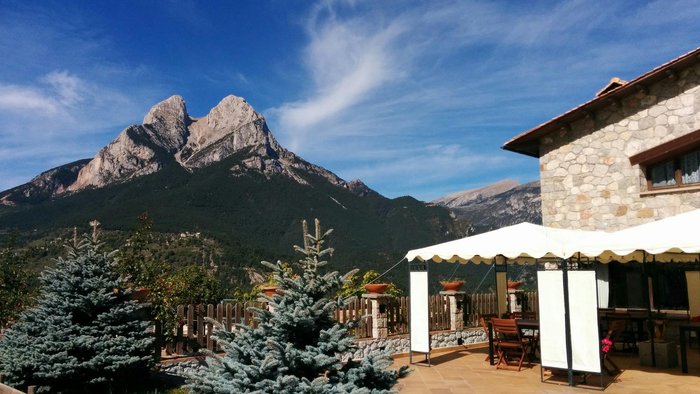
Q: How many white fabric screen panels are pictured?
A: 3